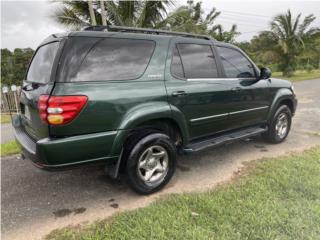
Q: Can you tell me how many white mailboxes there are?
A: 2